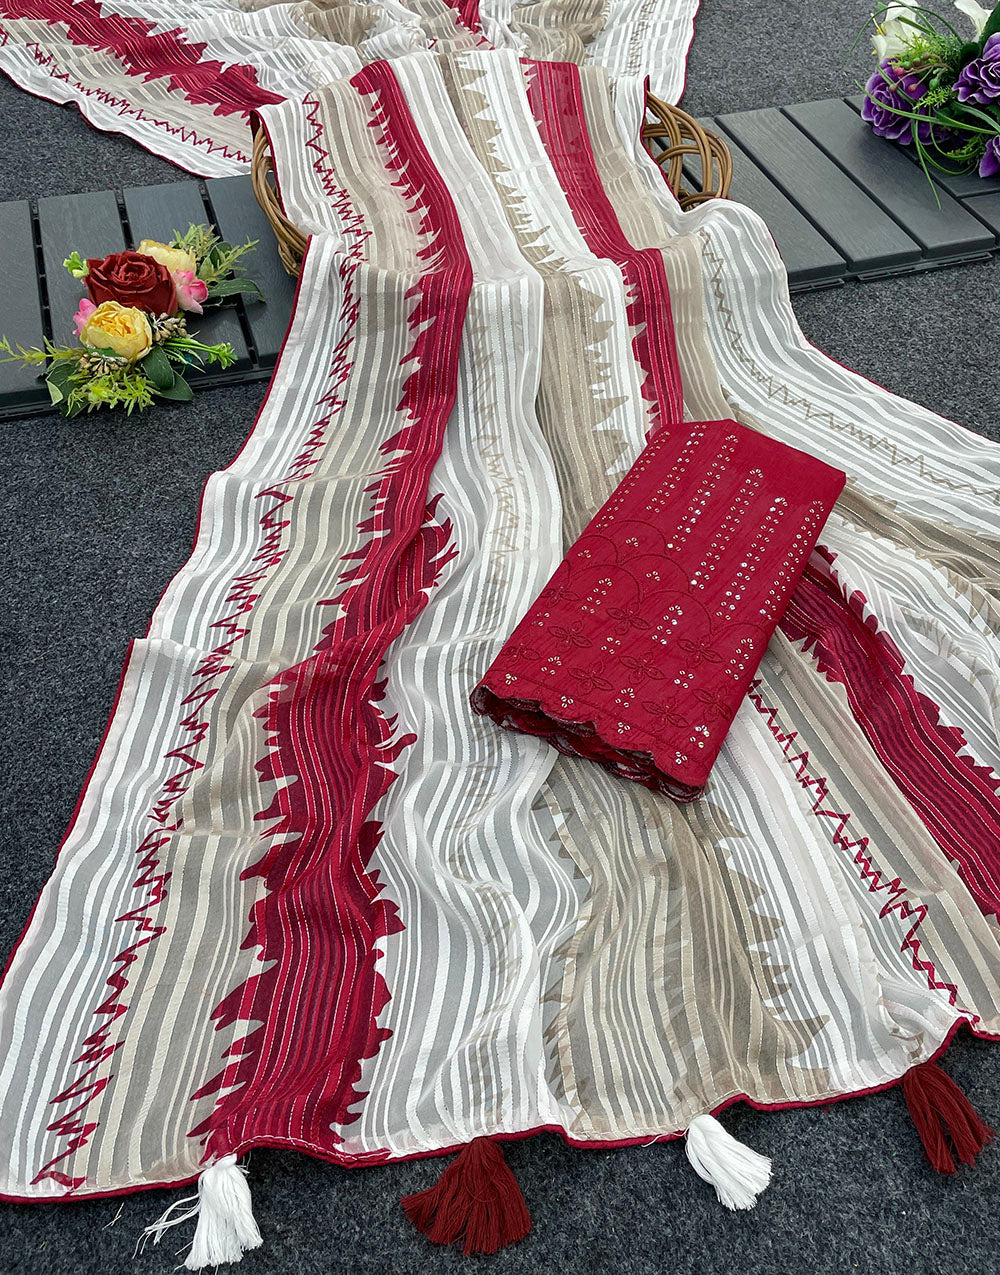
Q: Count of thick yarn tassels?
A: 4